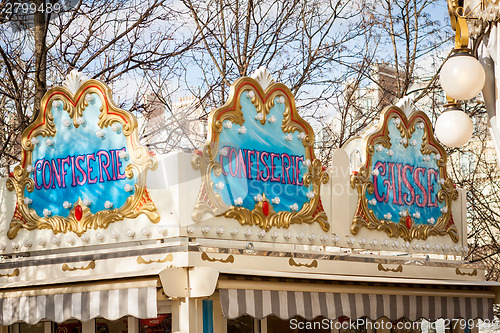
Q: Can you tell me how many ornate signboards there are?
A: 3